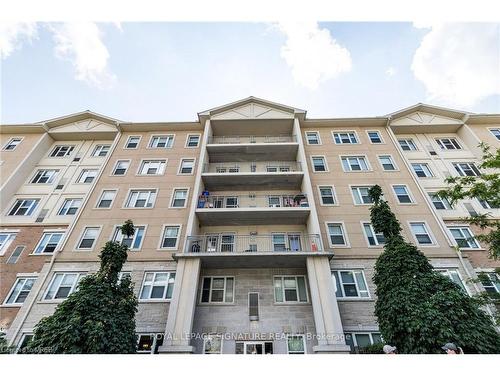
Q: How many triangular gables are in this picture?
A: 3